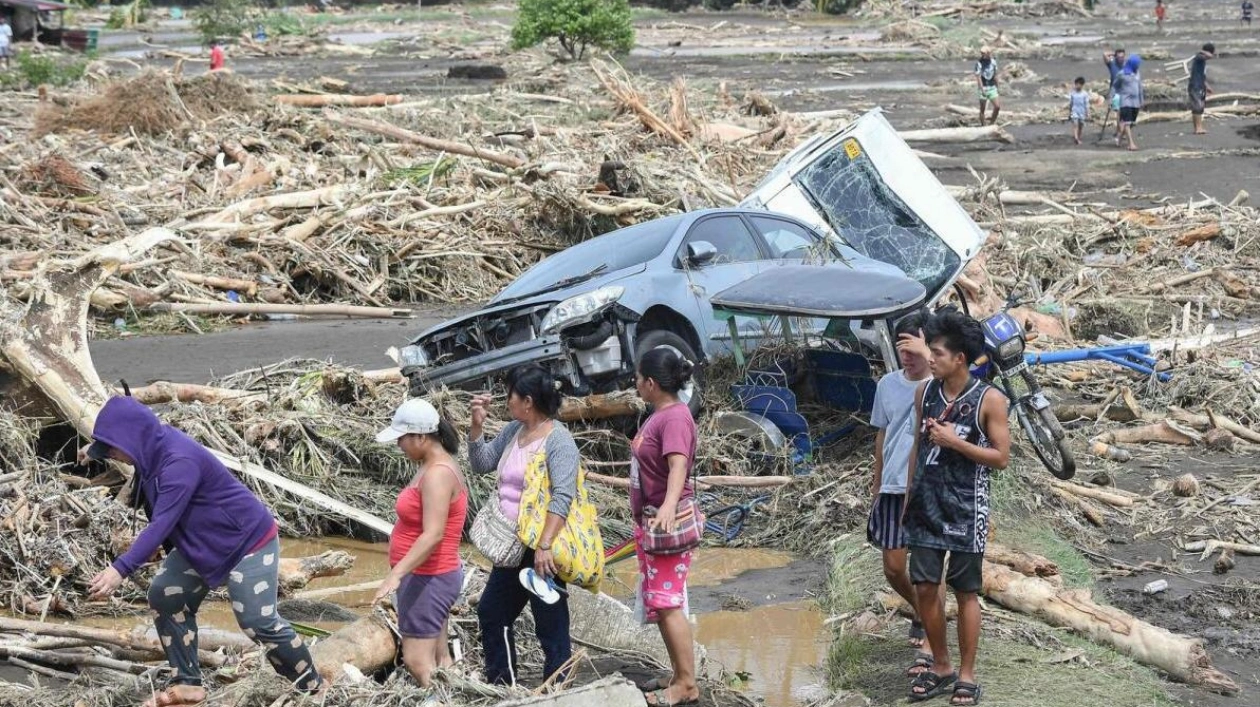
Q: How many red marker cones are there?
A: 0